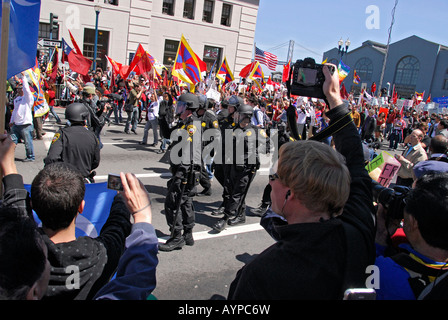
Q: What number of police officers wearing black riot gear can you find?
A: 5